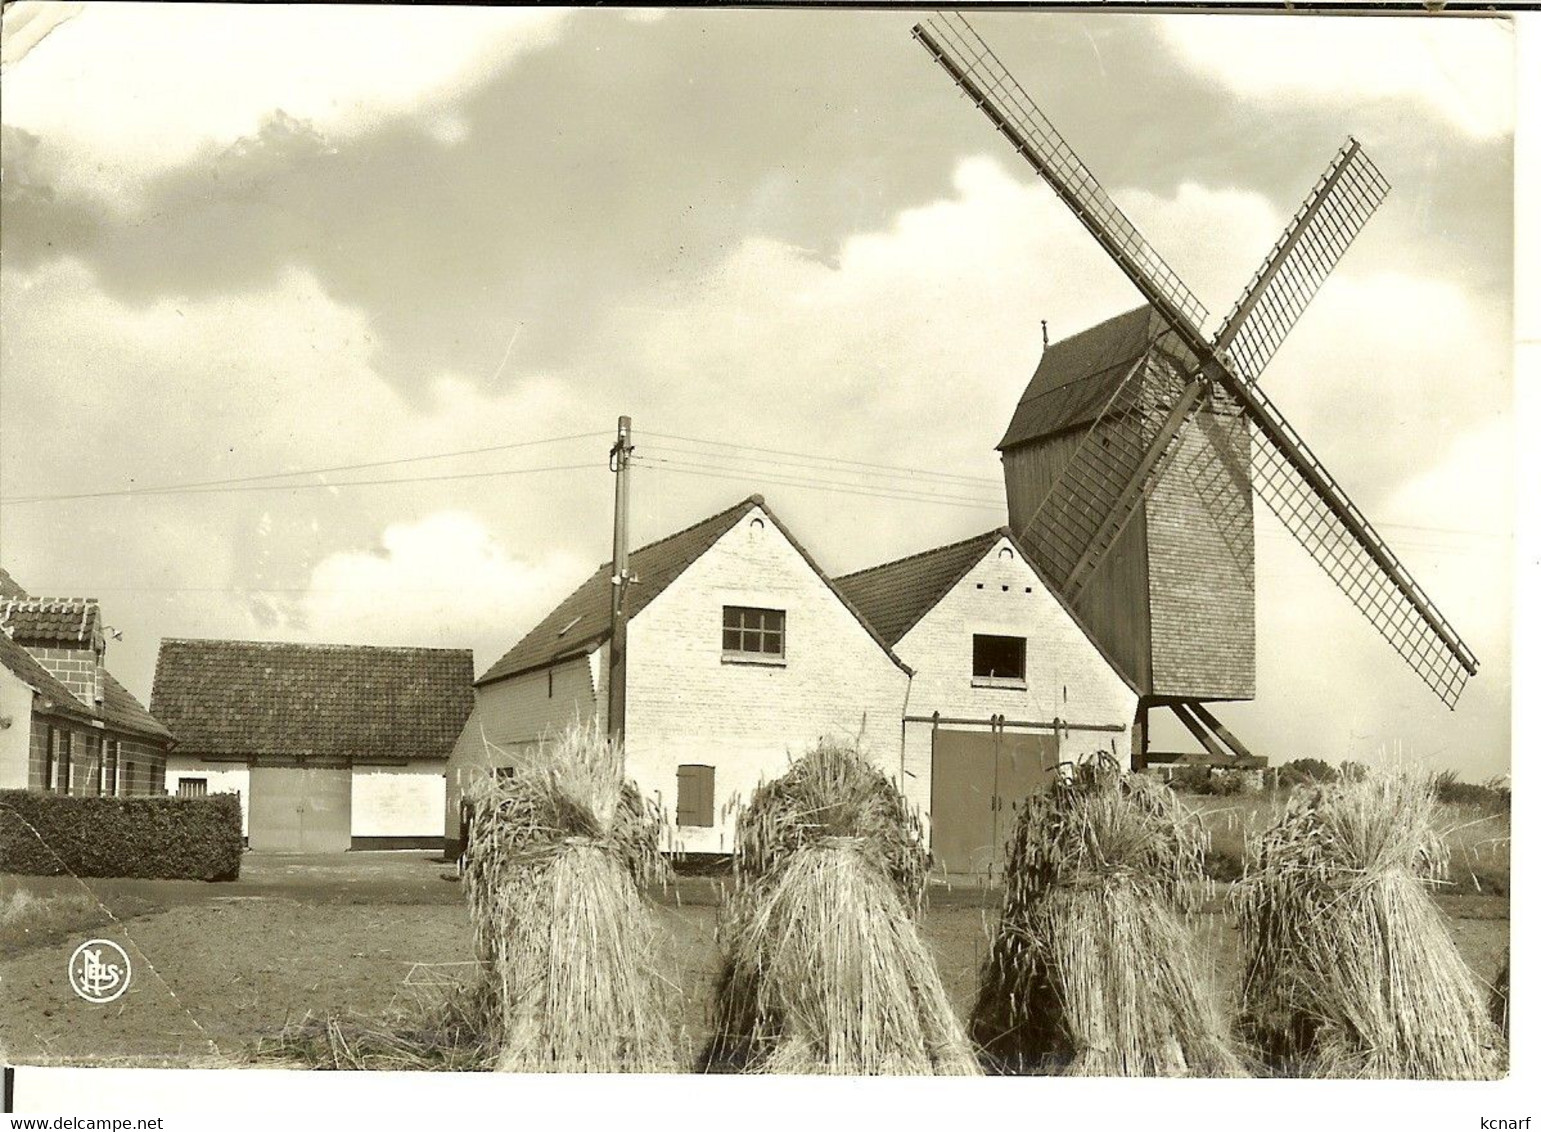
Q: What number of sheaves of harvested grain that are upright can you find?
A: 4